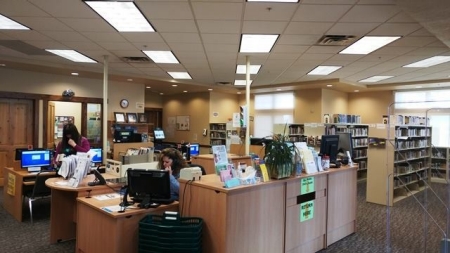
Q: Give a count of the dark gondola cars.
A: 0